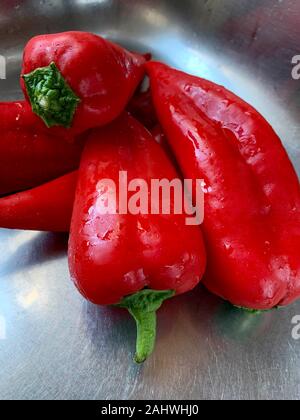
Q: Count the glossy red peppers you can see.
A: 5